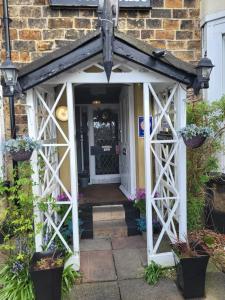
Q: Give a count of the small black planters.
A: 2